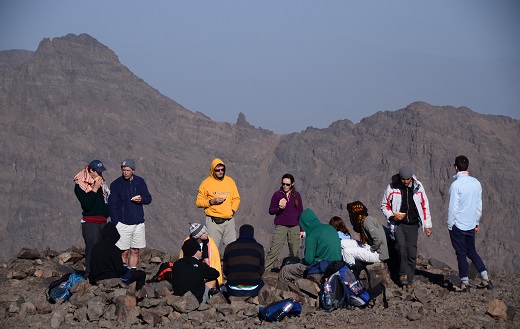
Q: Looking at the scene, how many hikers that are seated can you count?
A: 7